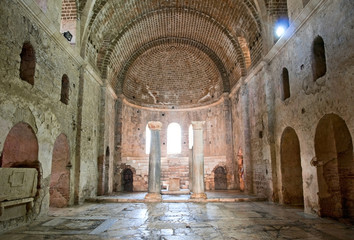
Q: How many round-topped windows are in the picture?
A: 7